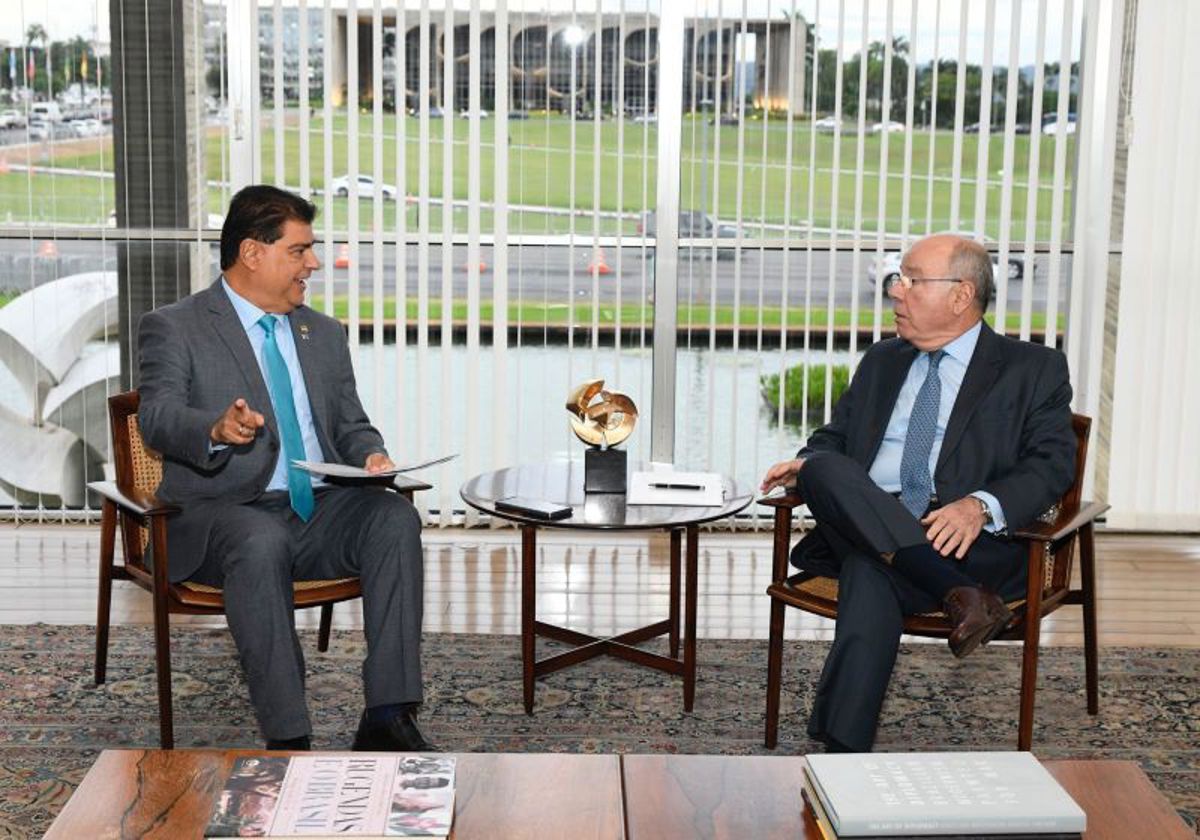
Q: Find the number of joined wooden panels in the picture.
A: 2